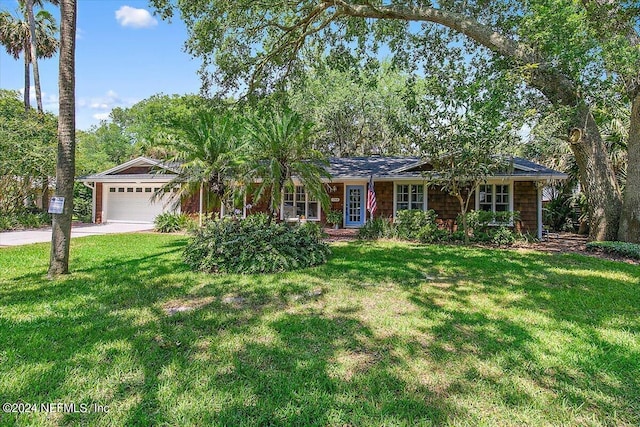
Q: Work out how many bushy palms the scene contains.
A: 2